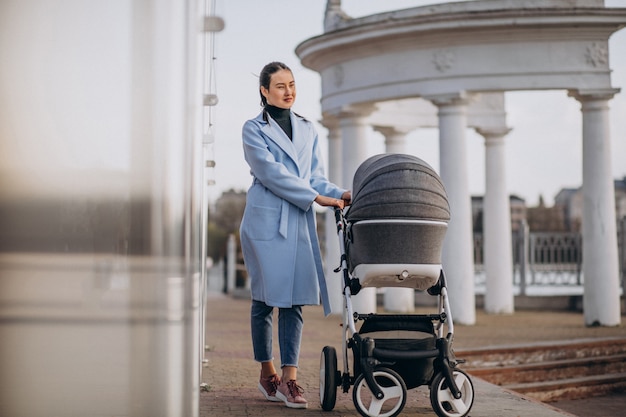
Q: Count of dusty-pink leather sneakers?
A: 2